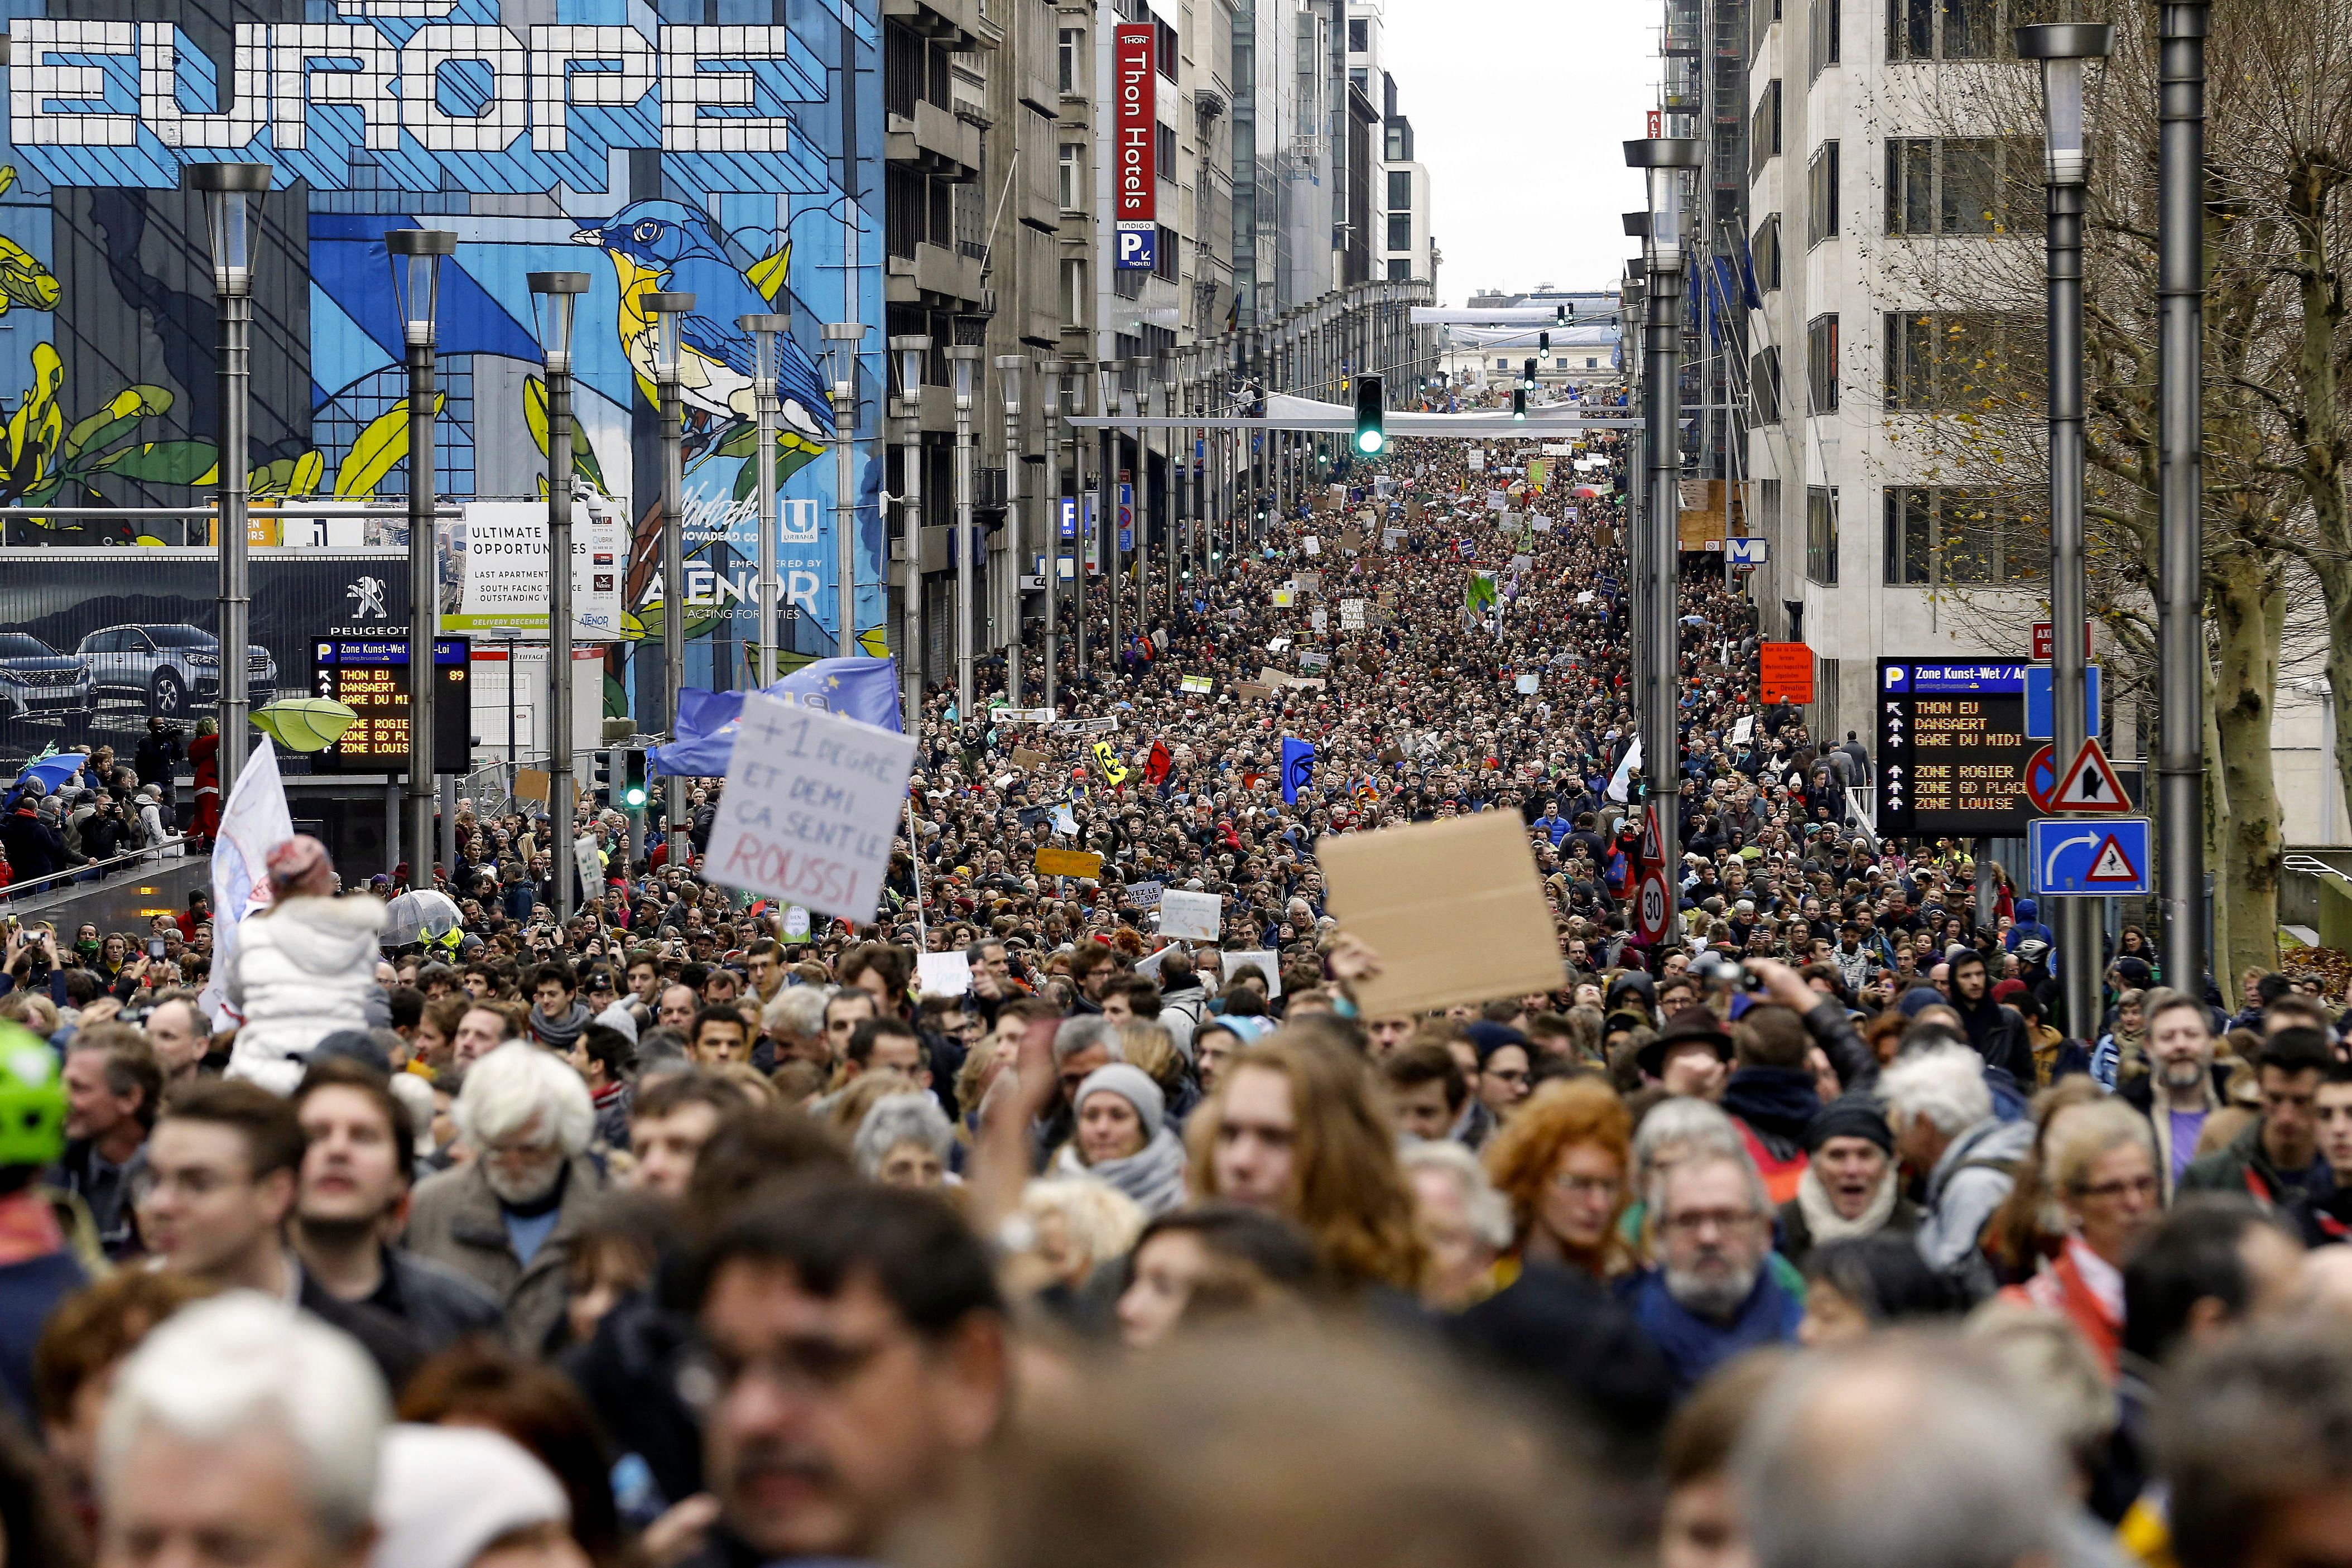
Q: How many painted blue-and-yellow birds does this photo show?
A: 1